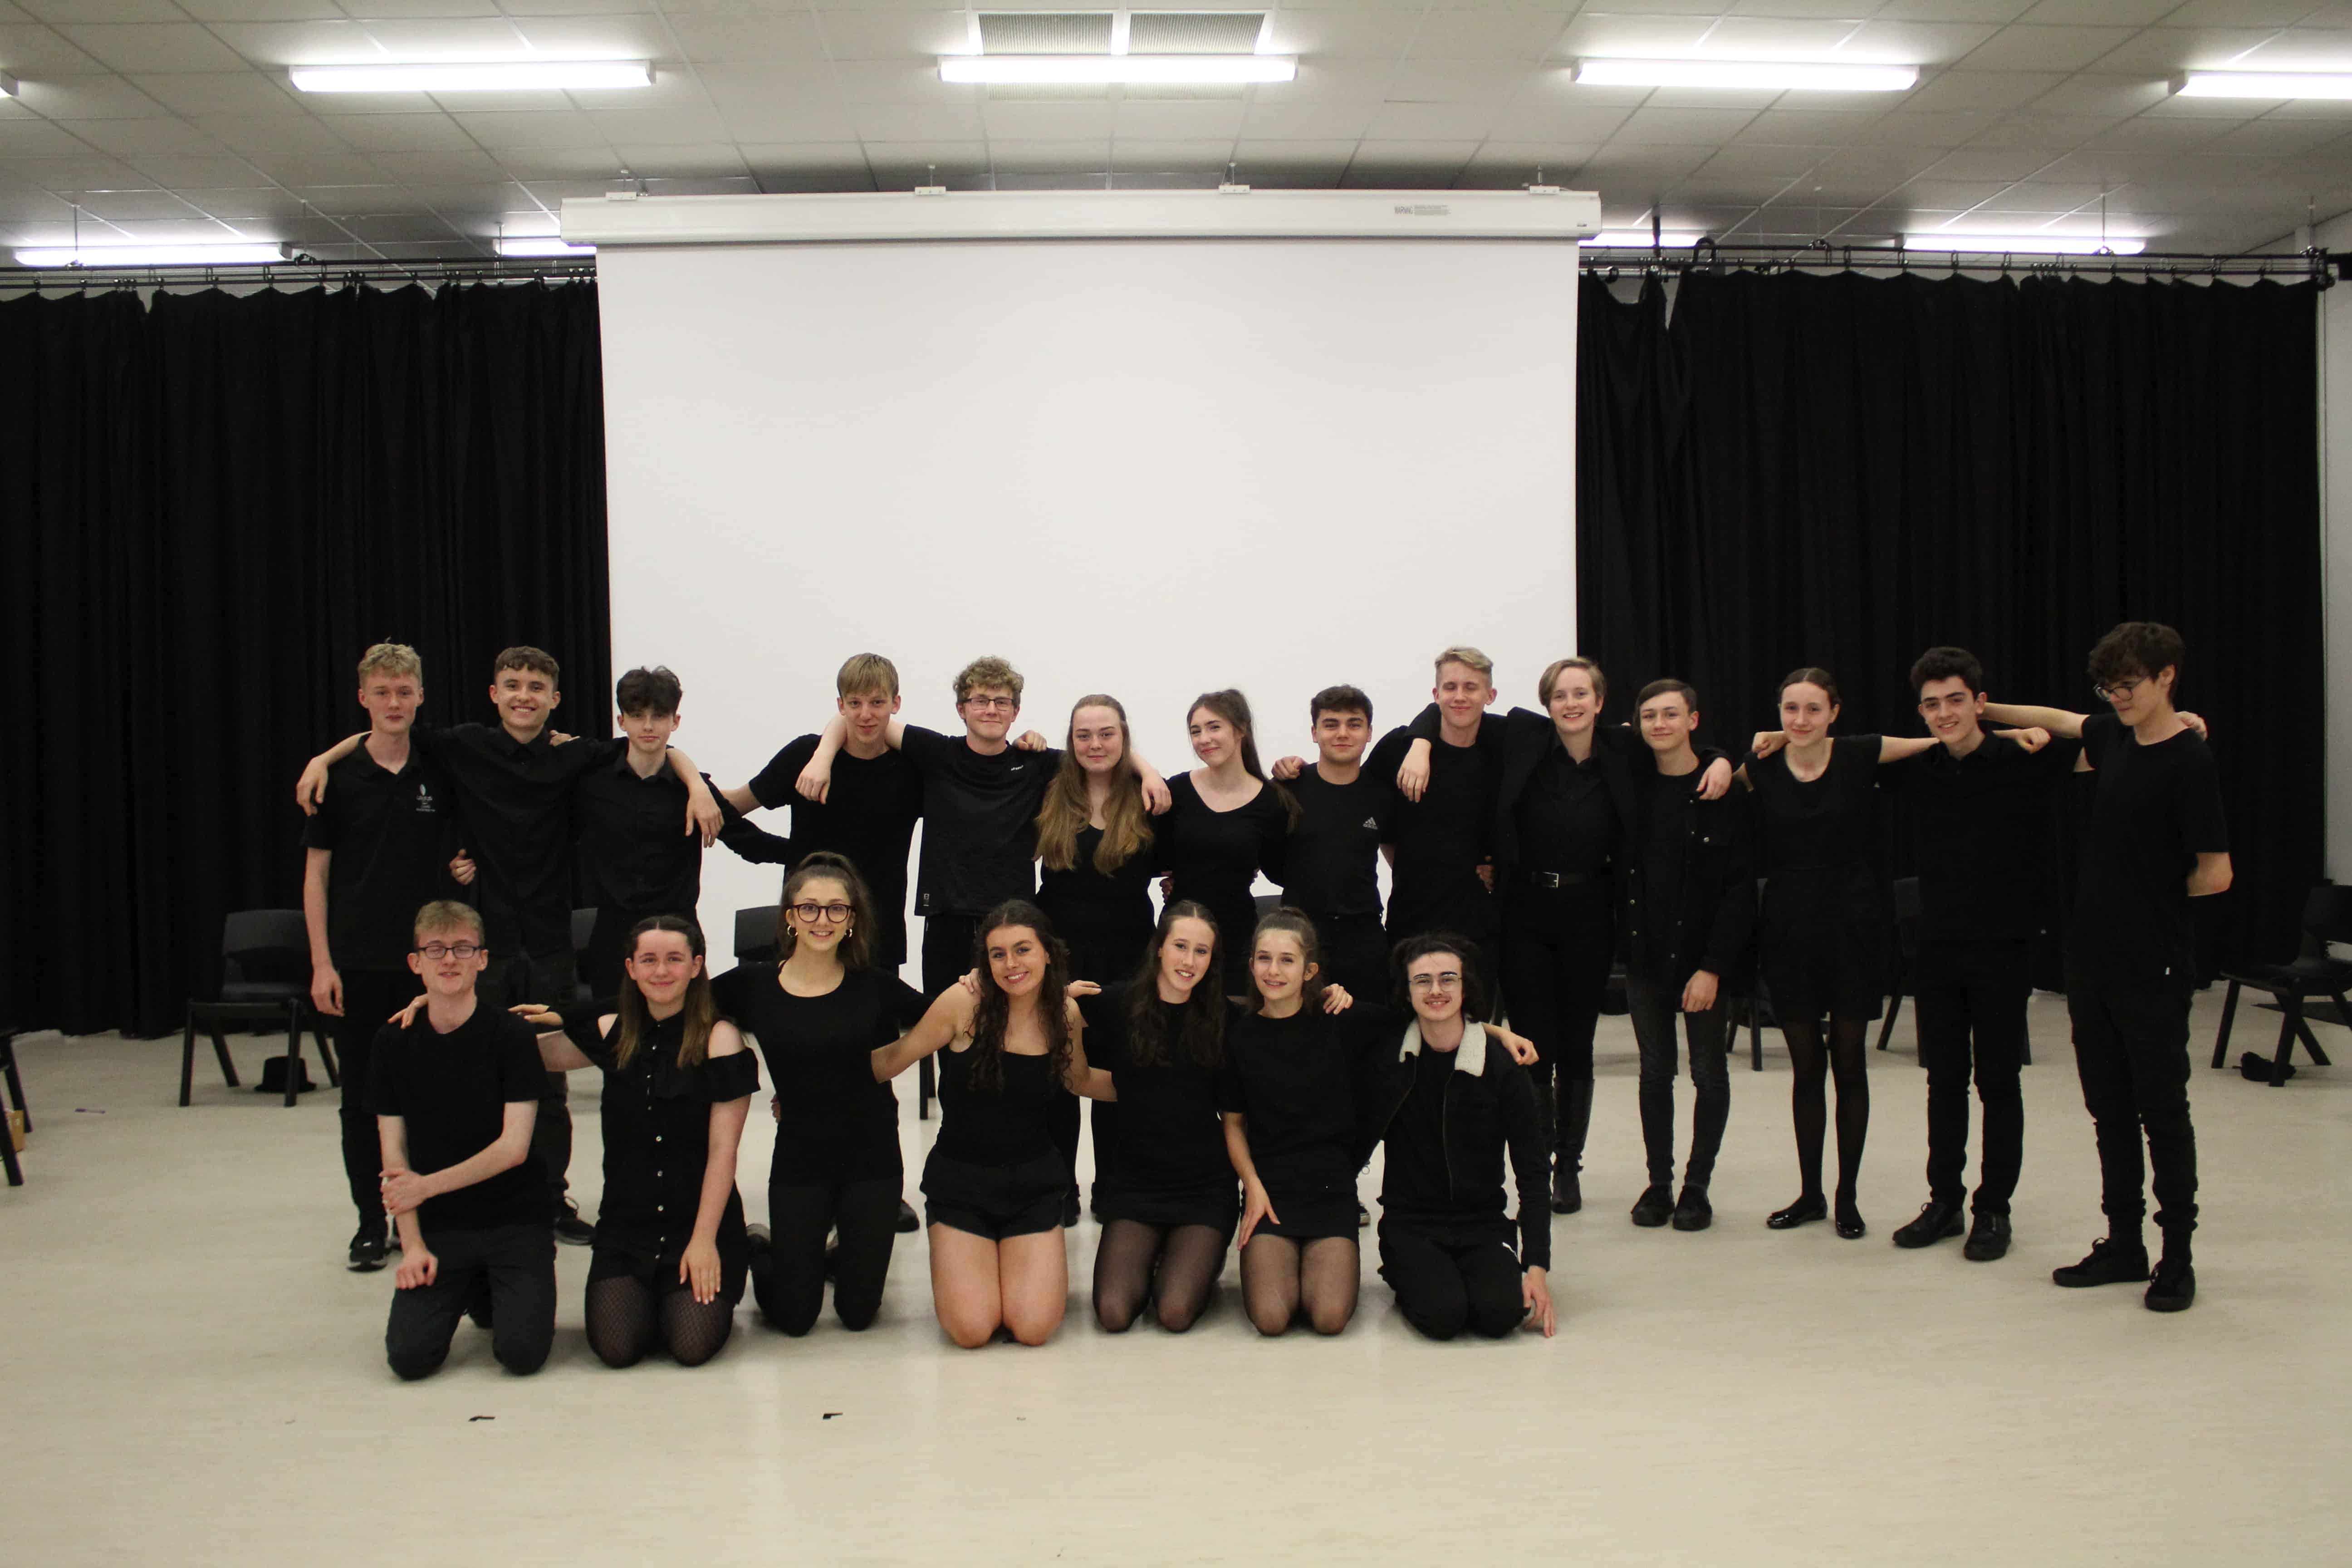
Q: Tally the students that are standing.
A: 14